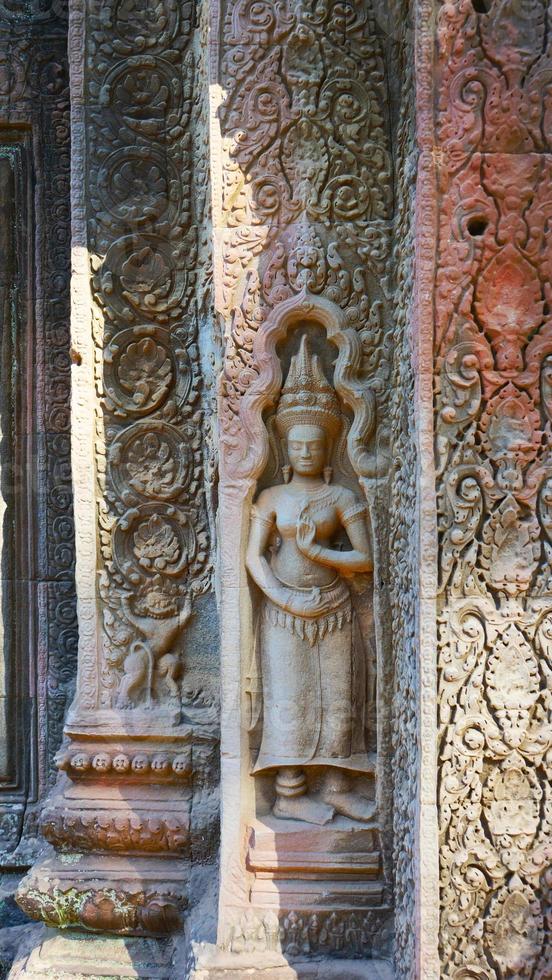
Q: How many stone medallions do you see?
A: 7